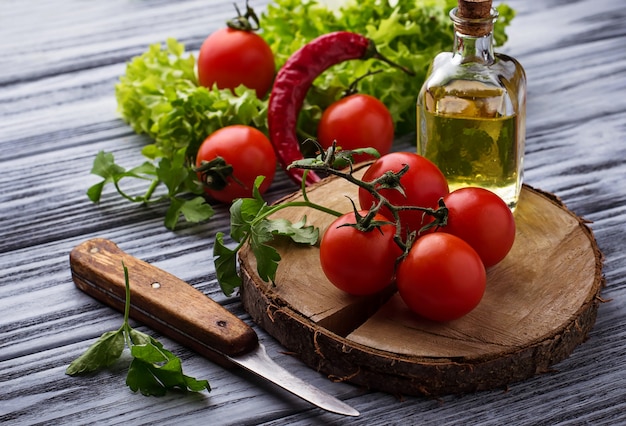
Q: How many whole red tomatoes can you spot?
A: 7